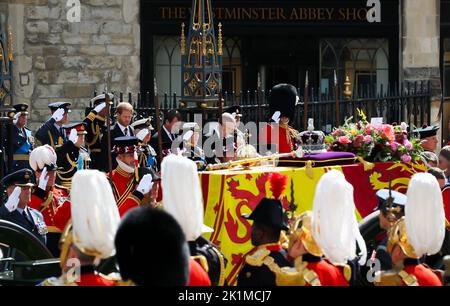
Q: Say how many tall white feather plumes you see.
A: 4